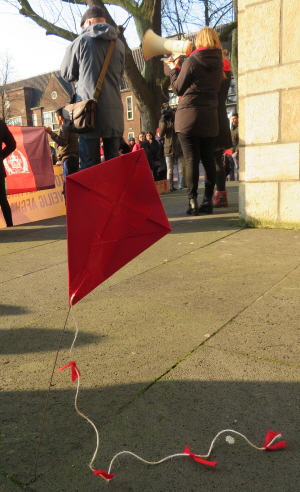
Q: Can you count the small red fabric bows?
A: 4